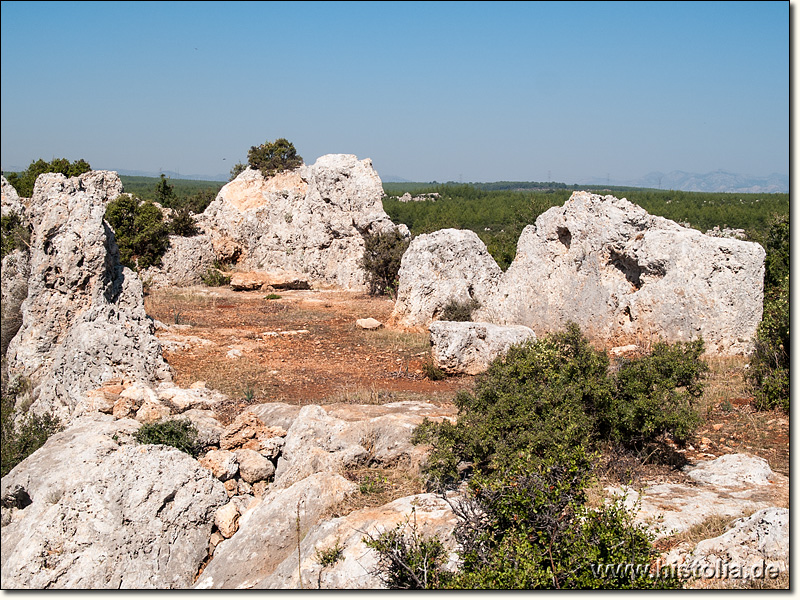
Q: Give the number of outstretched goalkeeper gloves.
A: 0